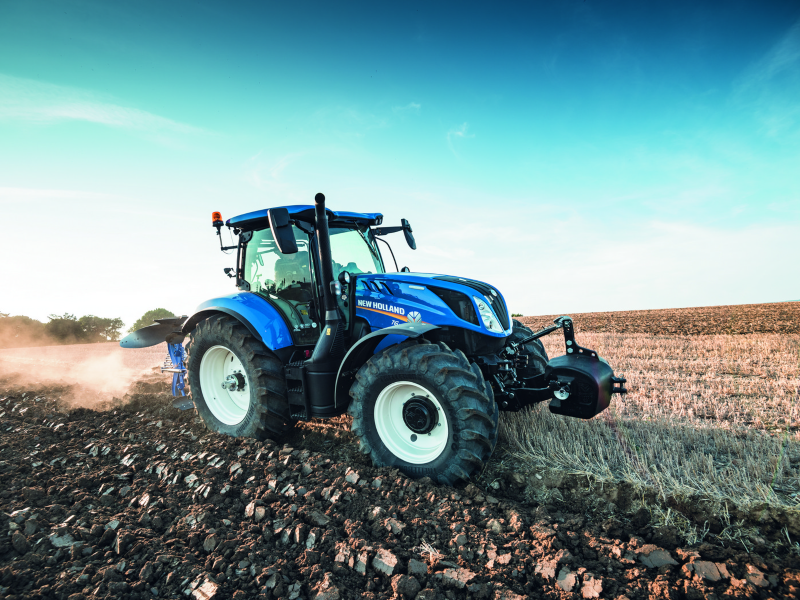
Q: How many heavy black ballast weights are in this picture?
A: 1